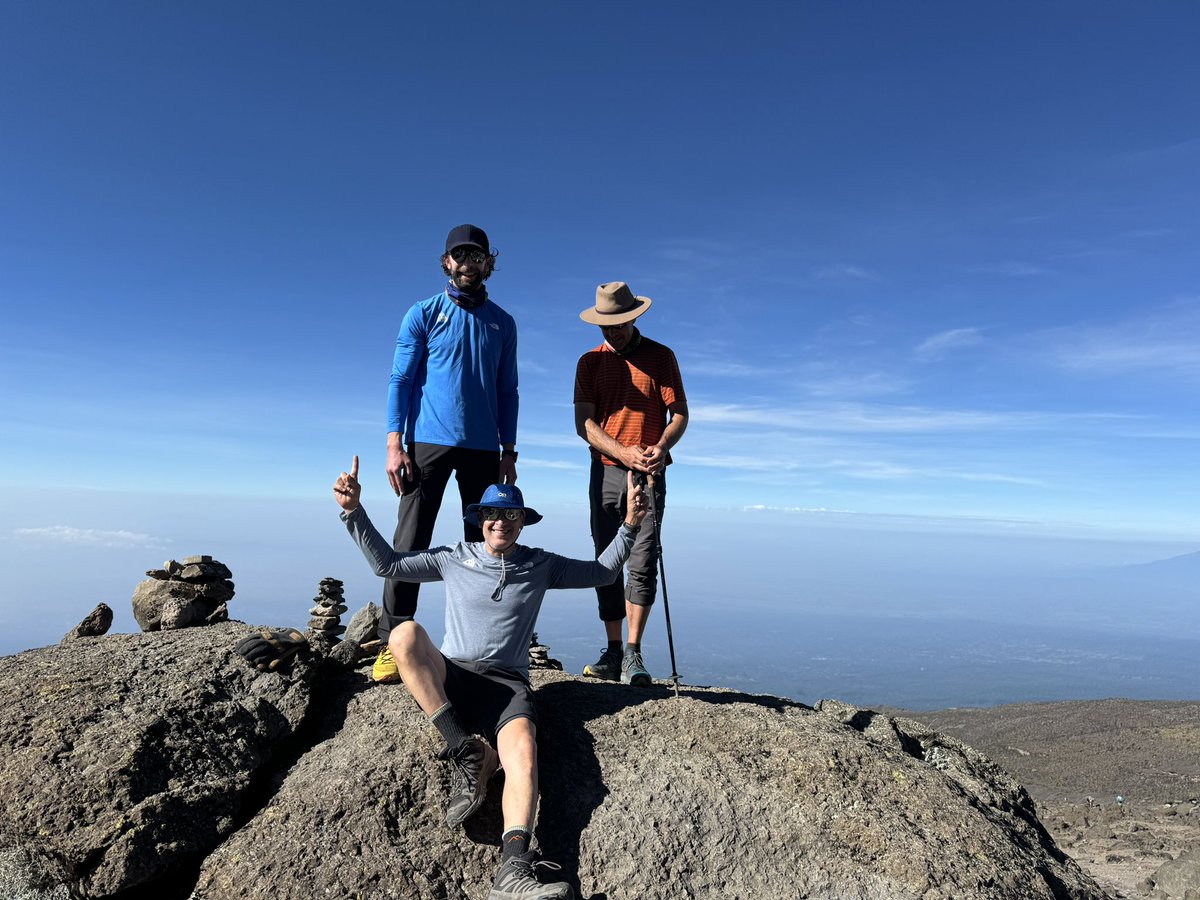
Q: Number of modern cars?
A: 0